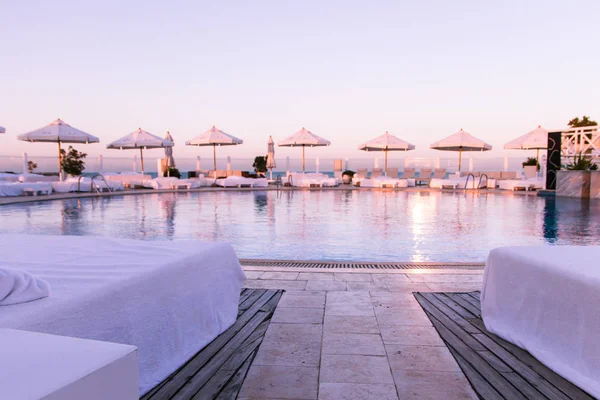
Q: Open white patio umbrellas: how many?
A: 7